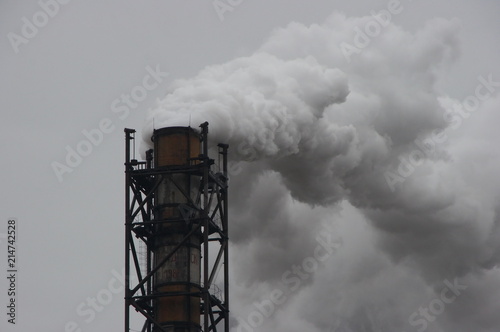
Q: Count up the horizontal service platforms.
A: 3